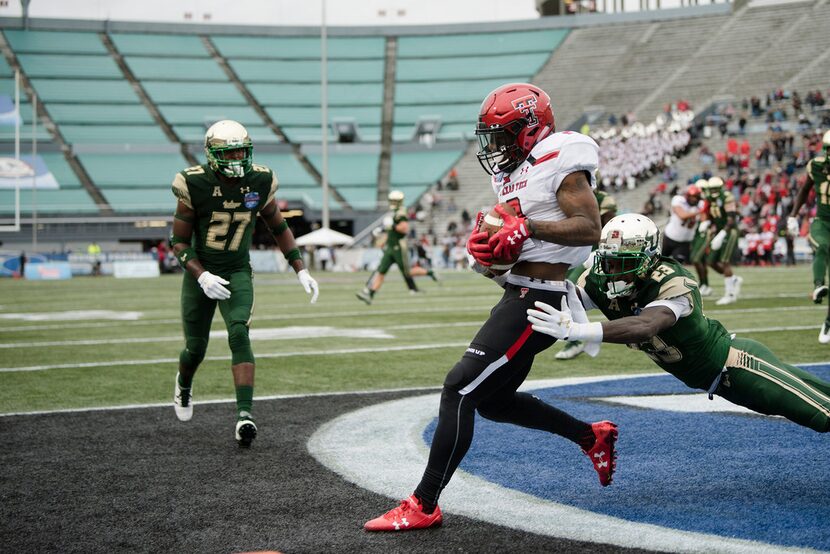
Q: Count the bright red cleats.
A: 2